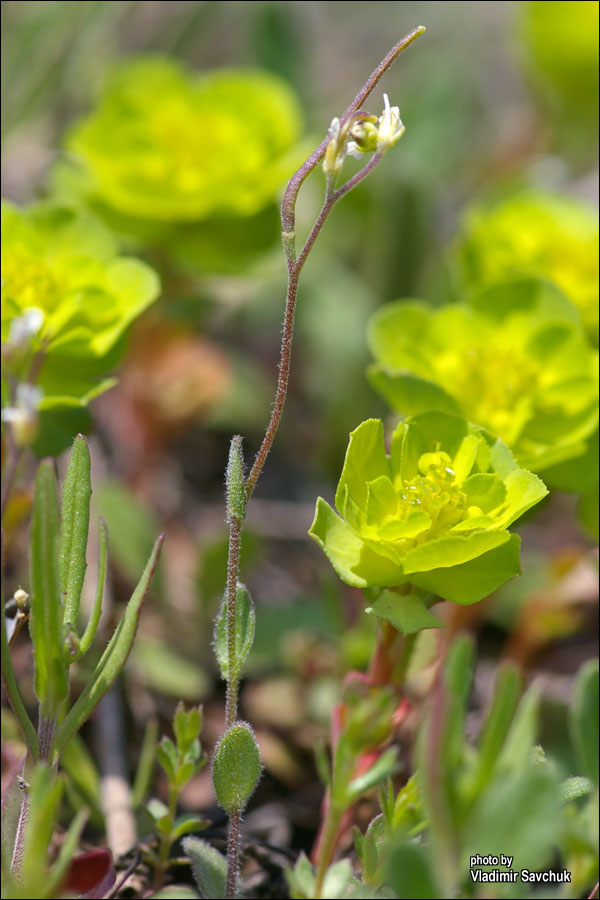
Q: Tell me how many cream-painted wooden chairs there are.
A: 0